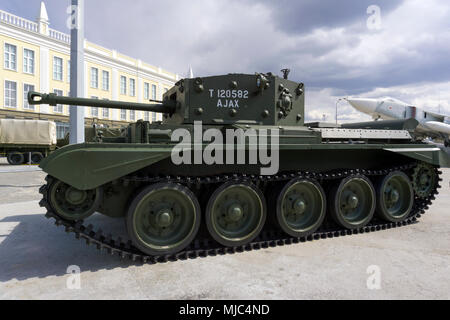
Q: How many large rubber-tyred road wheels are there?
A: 5